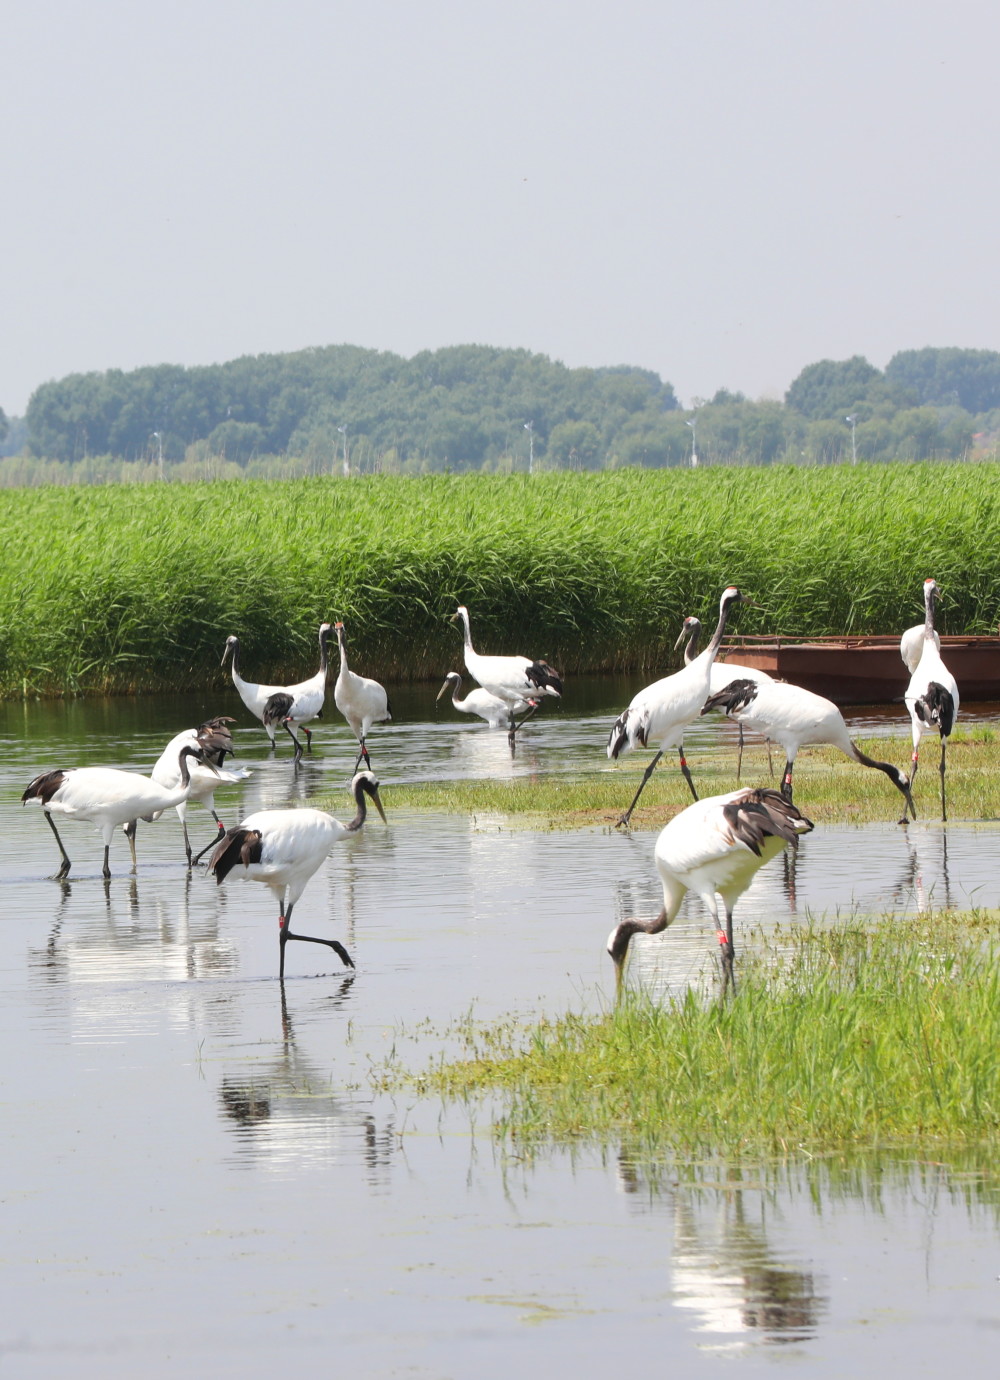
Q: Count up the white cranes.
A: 14